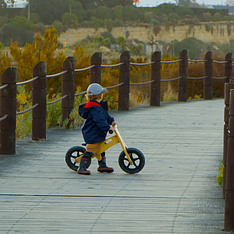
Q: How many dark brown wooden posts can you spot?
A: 11